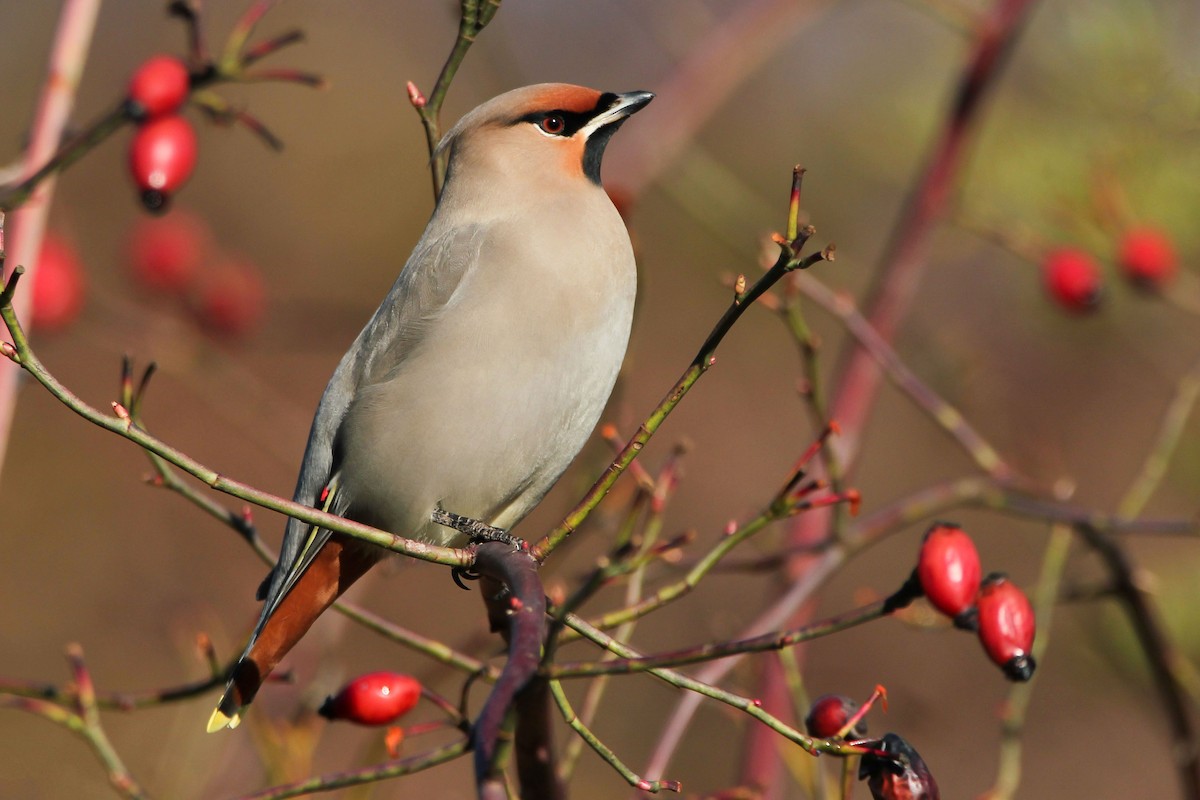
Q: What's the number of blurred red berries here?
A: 5